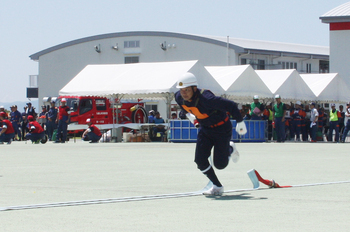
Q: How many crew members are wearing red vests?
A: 4